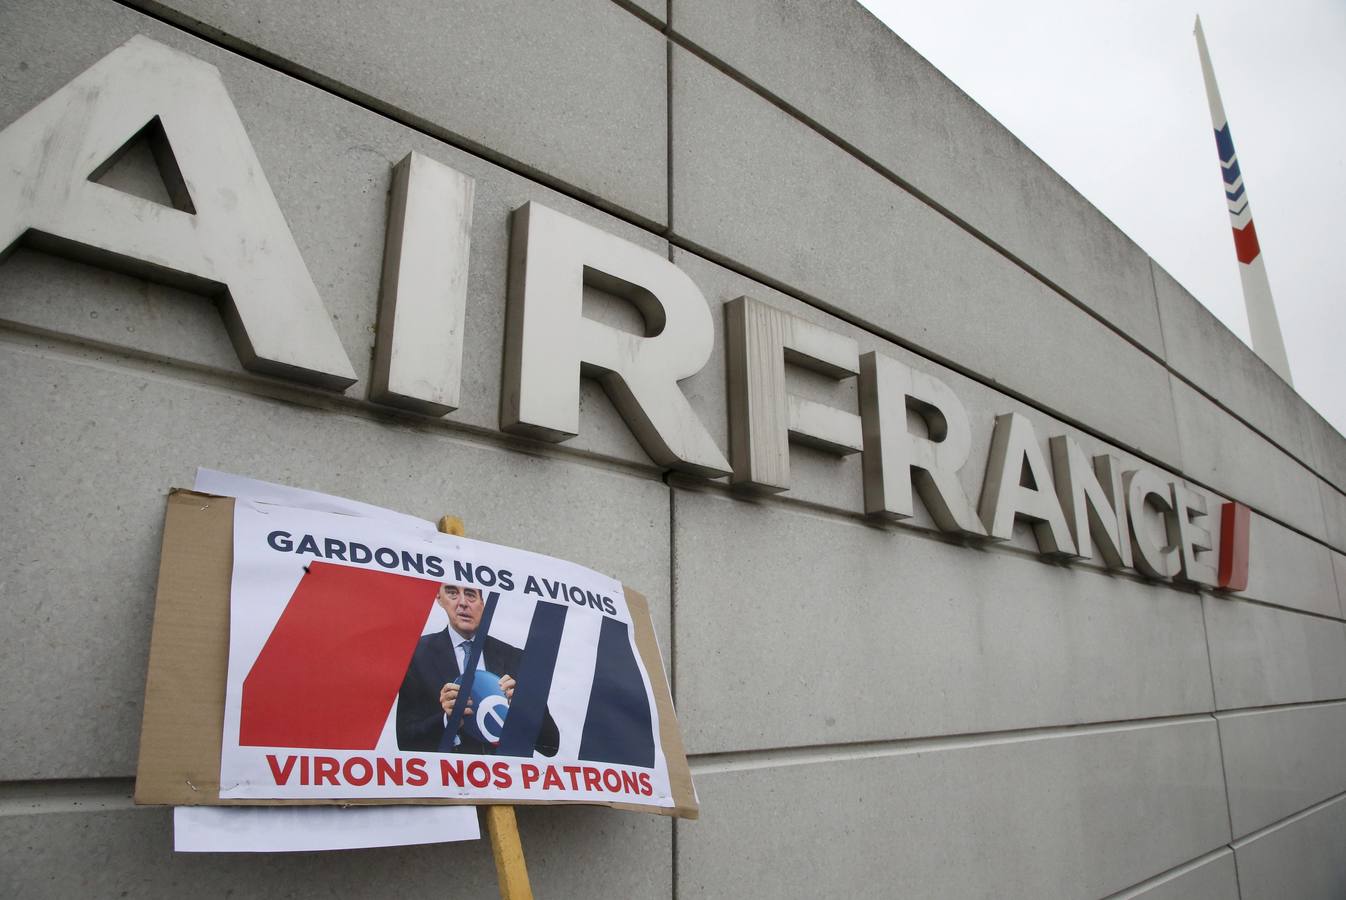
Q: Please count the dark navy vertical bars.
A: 3